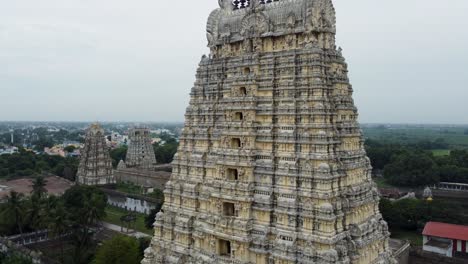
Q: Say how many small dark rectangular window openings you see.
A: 7